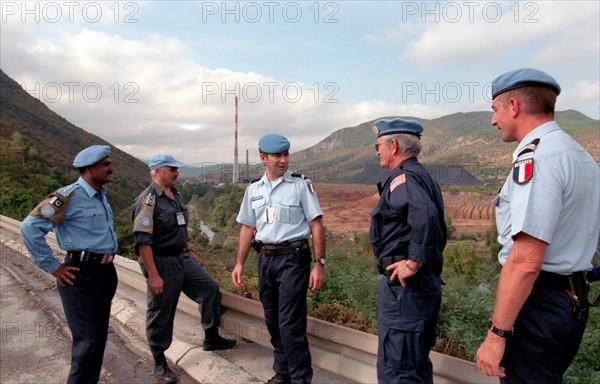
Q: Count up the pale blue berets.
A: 4